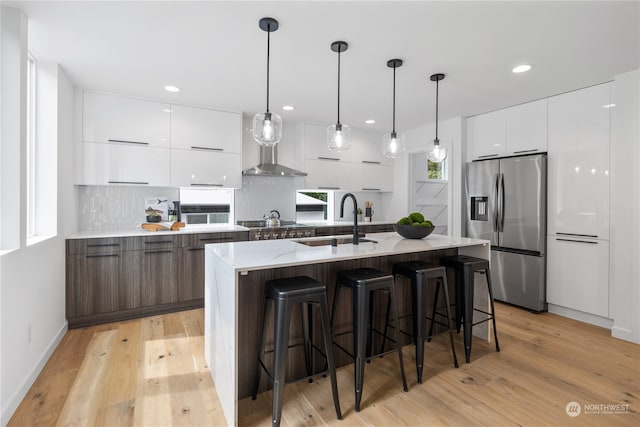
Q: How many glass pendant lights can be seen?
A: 4